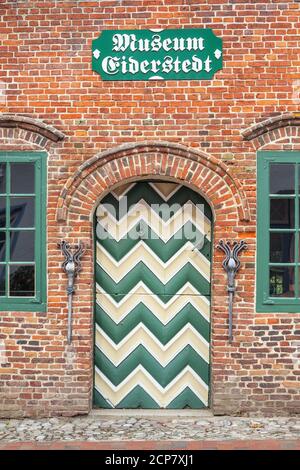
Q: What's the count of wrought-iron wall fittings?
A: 2